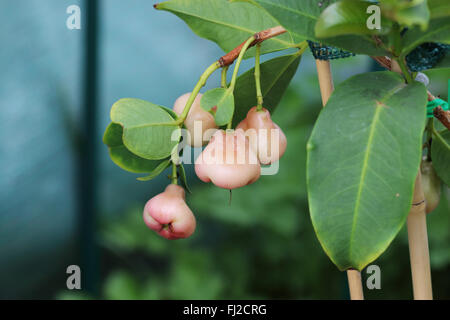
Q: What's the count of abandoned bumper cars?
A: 0